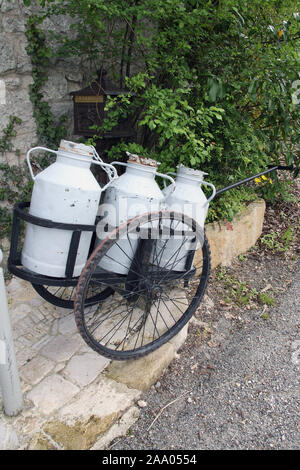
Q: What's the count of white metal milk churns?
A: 3